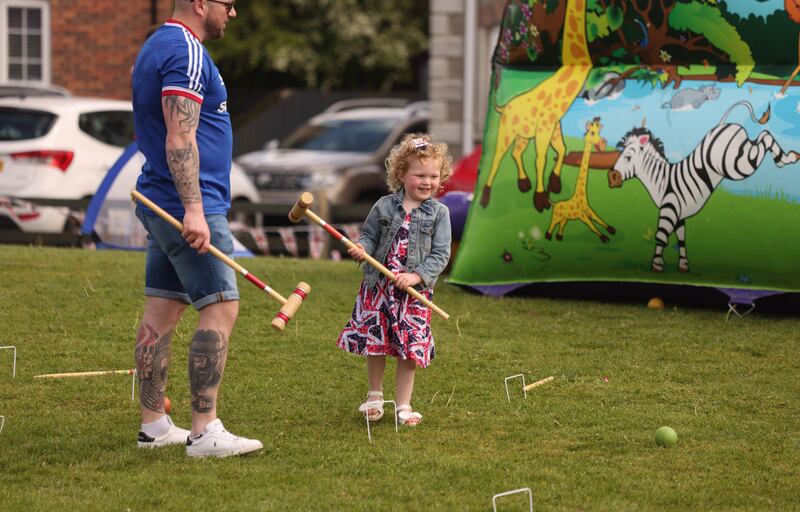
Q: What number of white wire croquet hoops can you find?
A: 6